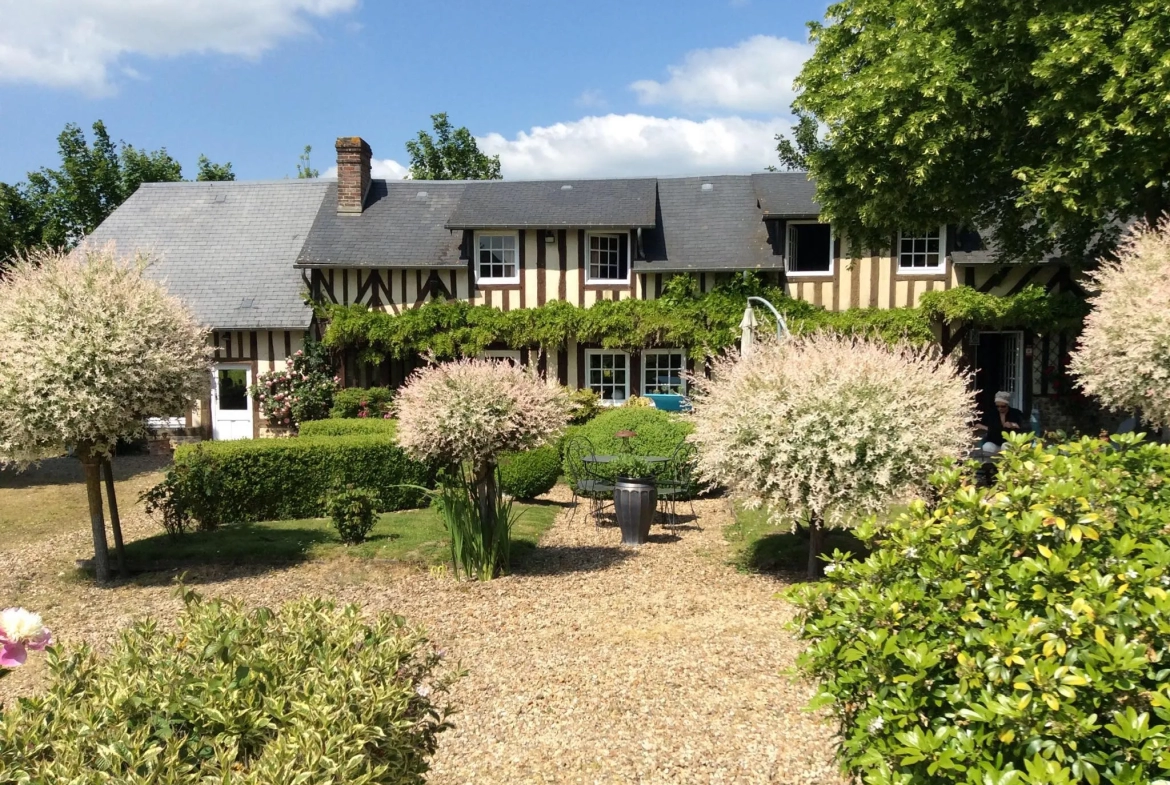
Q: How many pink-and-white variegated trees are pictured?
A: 4